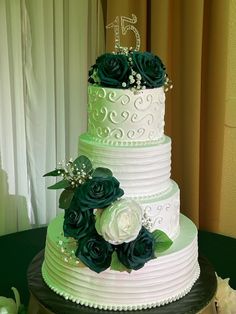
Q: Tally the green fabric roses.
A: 6